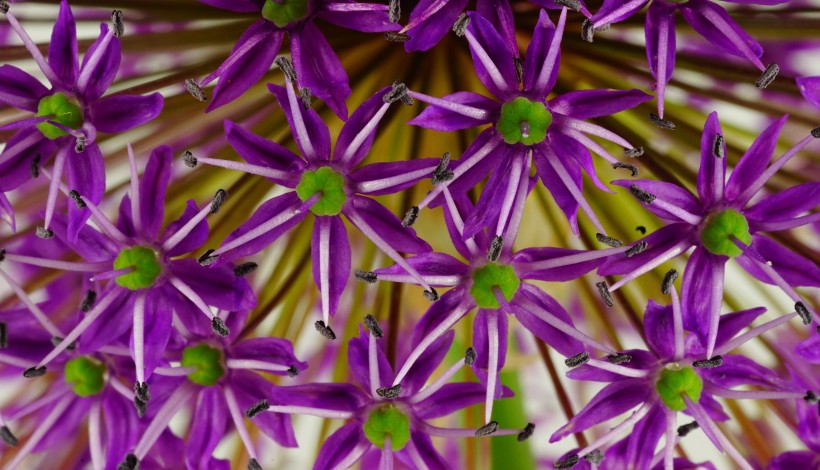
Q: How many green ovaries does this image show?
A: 11